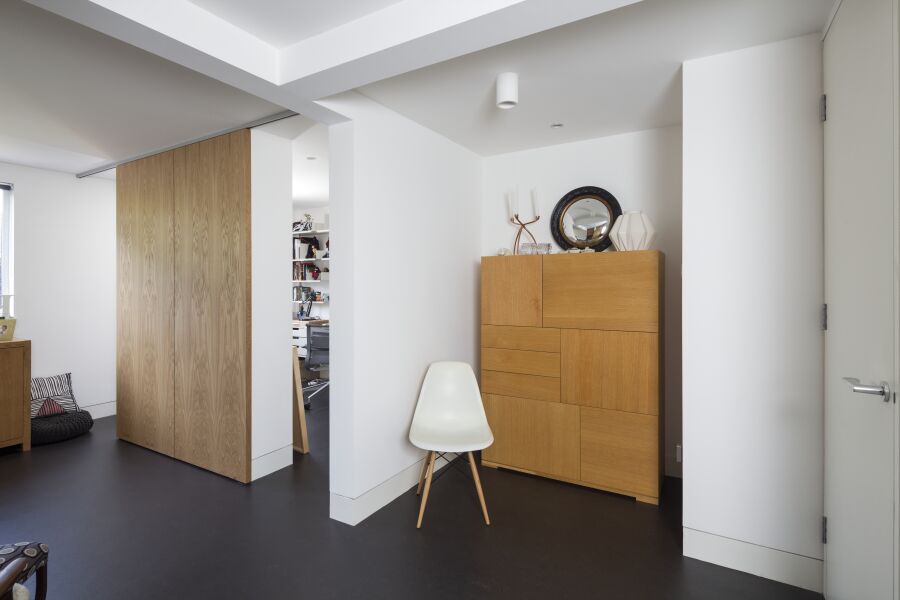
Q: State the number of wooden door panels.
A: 2